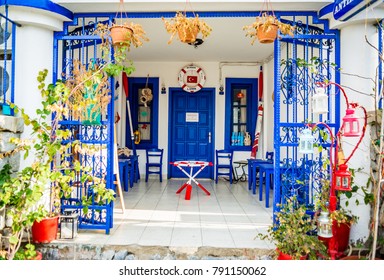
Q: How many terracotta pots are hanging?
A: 3